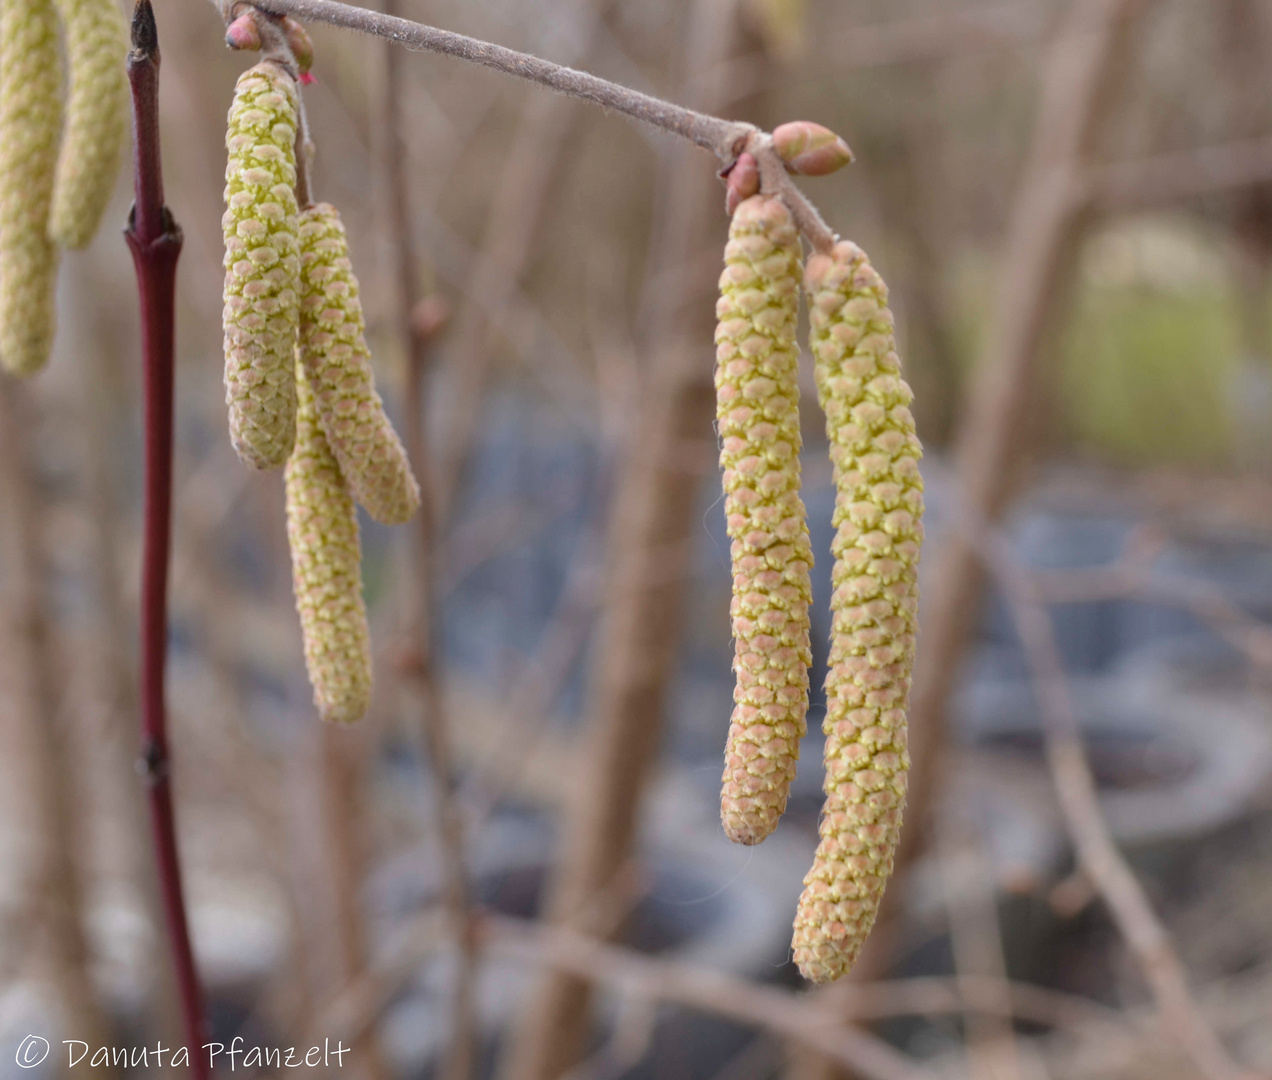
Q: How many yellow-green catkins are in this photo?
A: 7